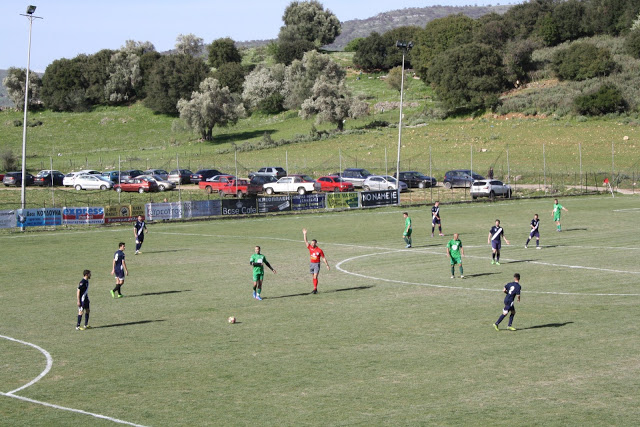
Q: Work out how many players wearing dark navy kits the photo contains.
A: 7